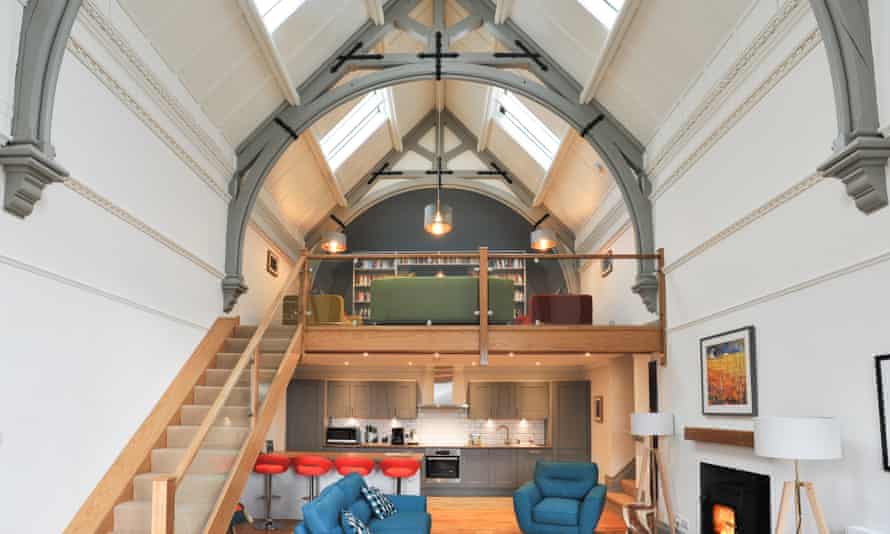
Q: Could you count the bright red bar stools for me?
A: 4